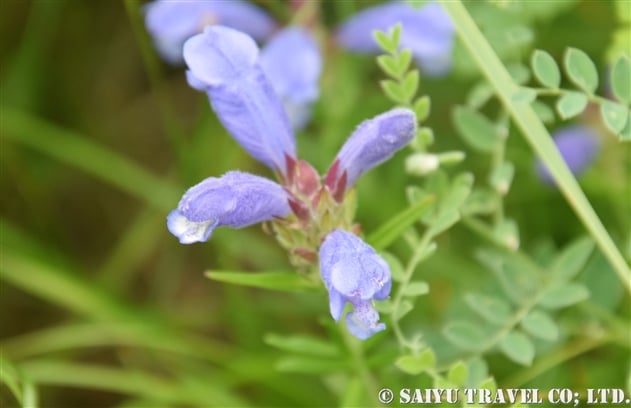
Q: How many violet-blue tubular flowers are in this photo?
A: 8